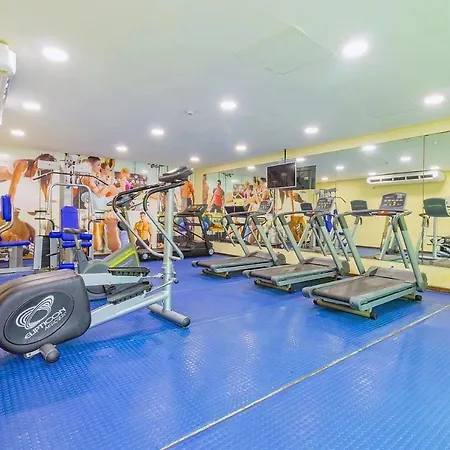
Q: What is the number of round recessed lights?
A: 11